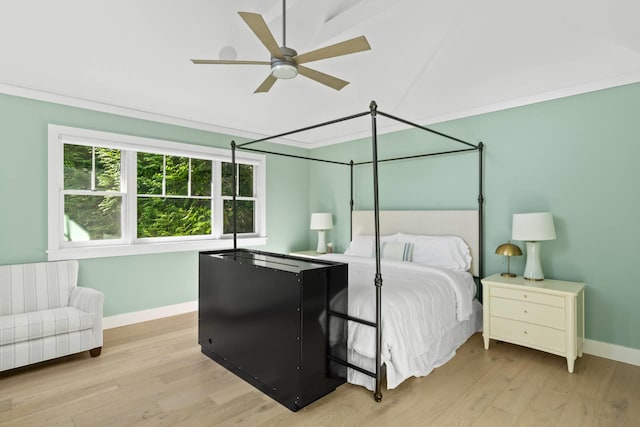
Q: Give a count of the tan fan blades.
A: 5